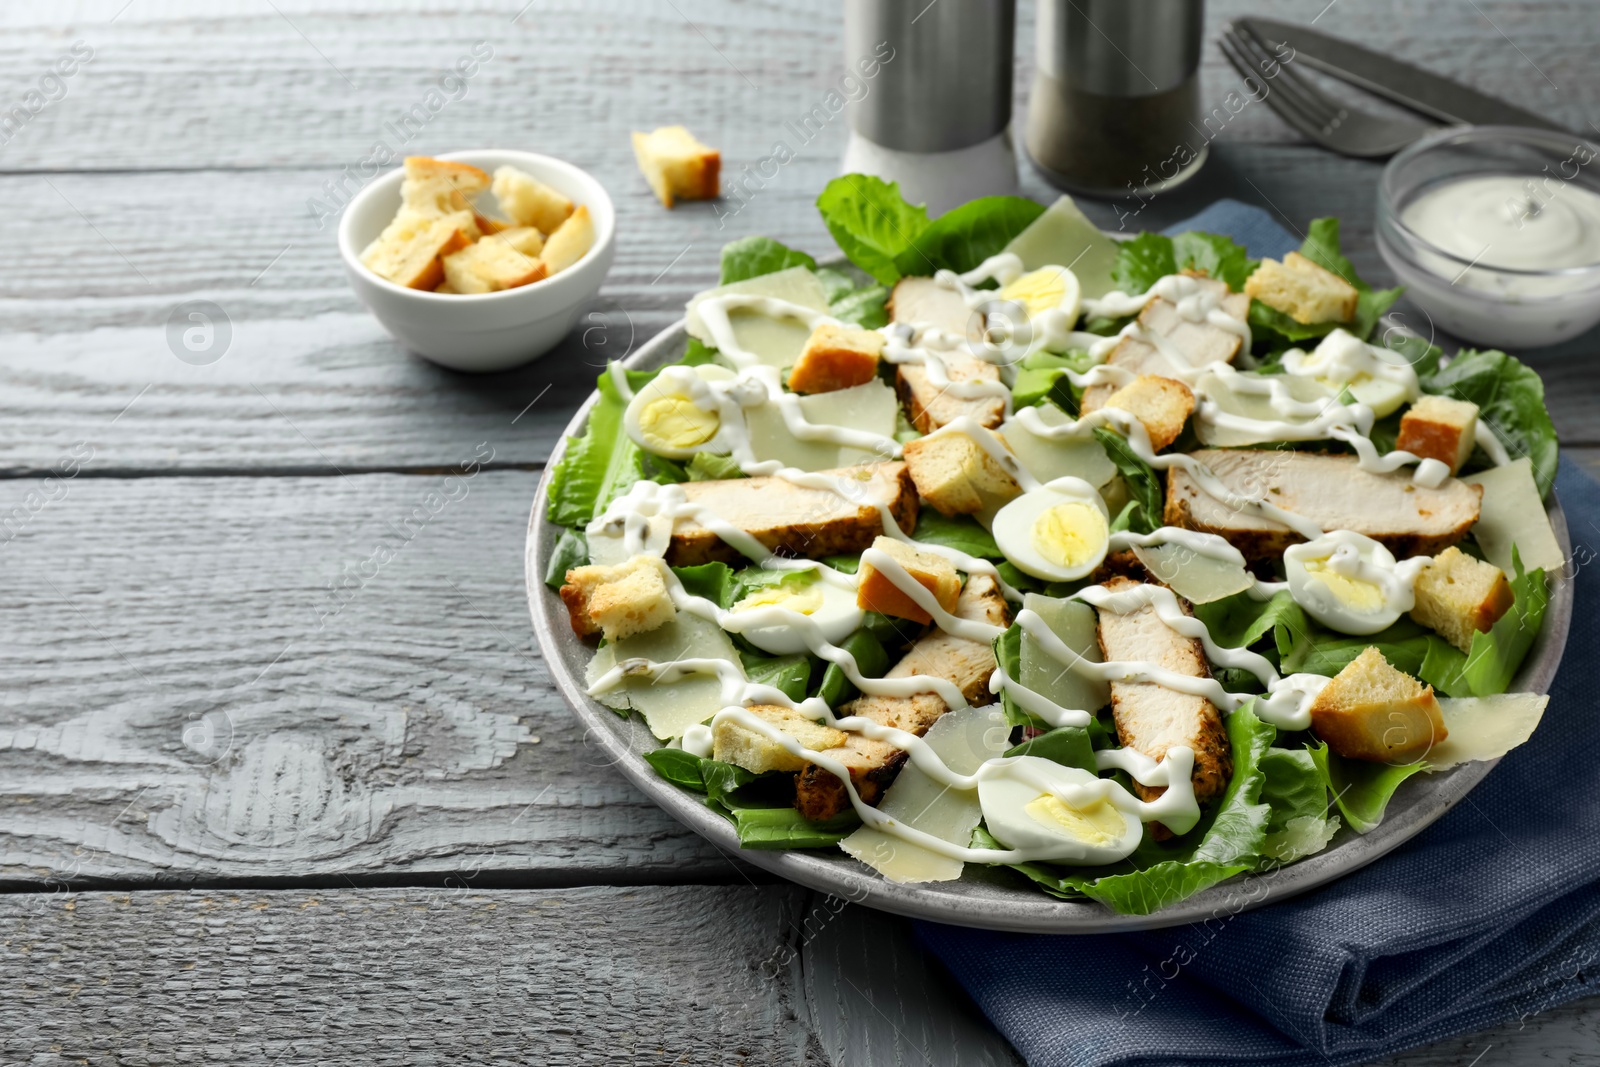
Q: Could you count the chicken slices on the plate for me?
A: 6